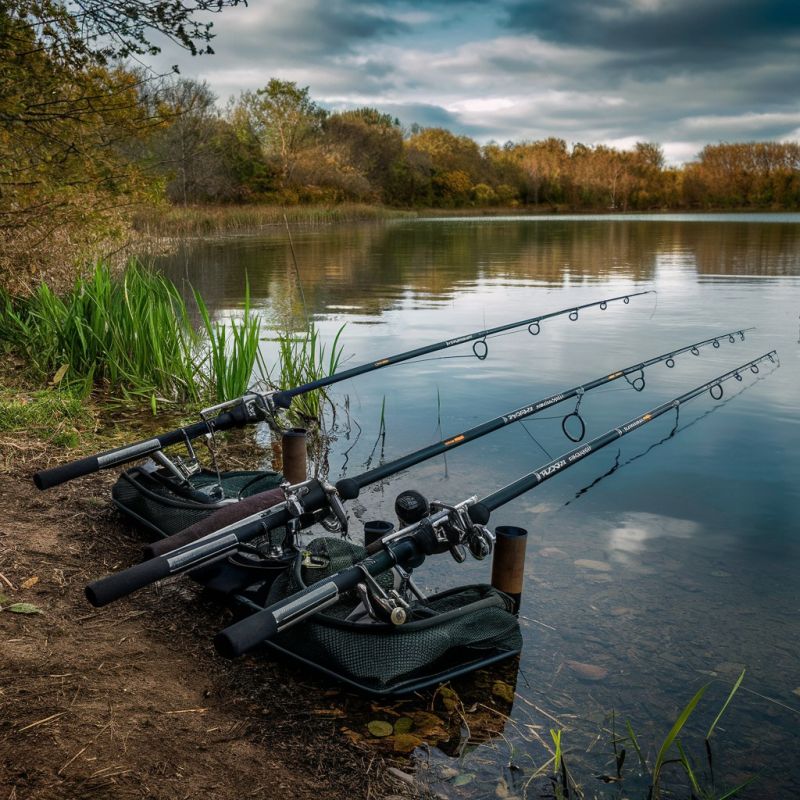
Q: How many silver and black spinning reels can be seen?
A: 3